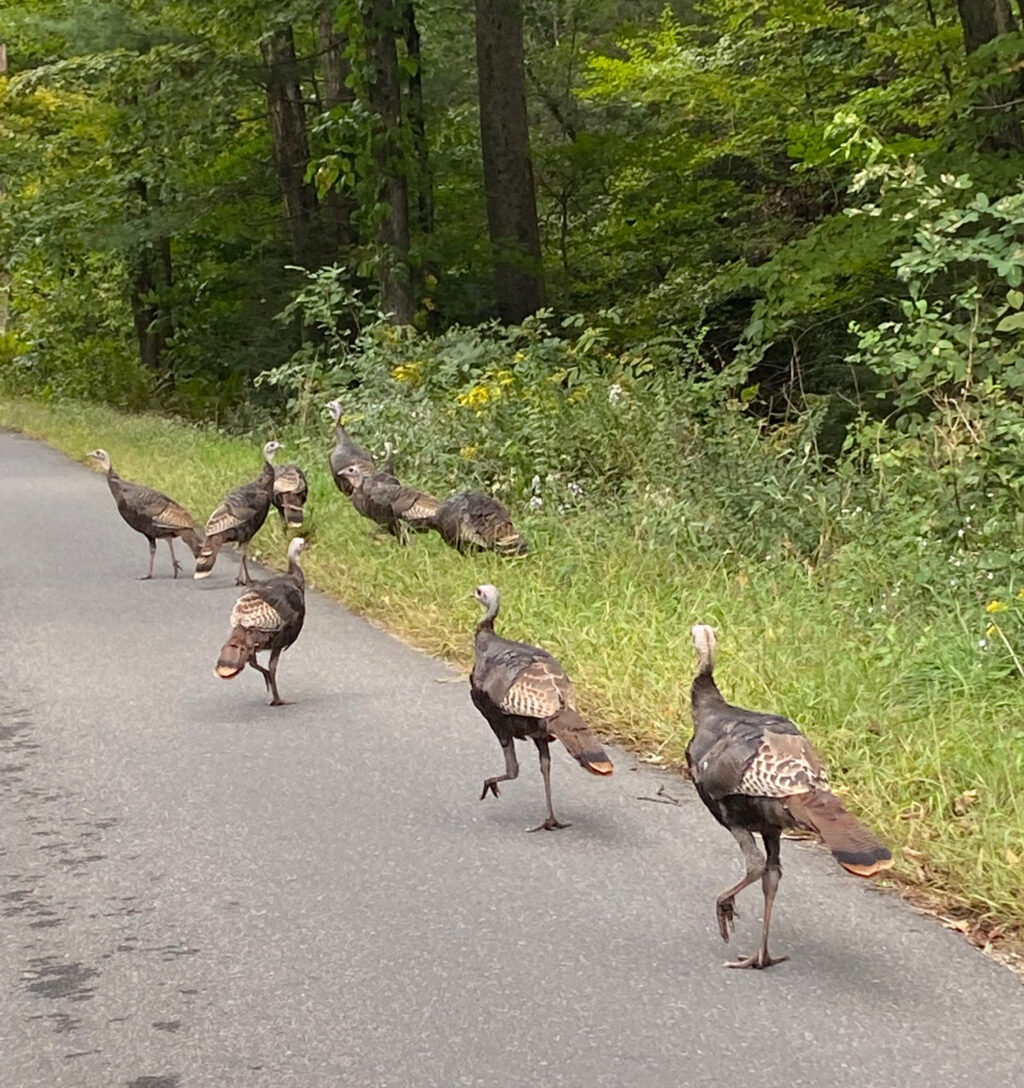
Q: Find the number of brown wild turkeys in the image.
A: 10